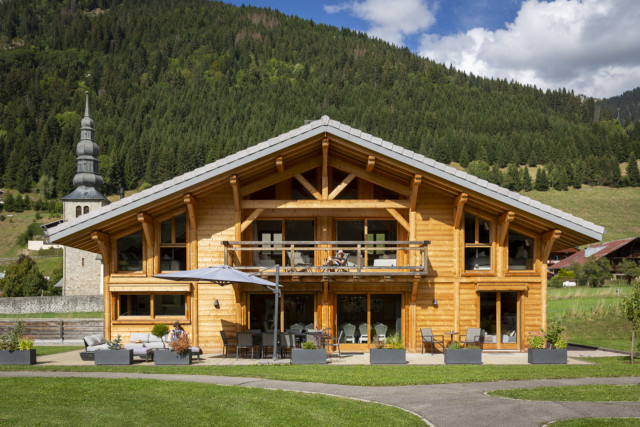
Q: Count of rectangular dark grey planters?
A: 7